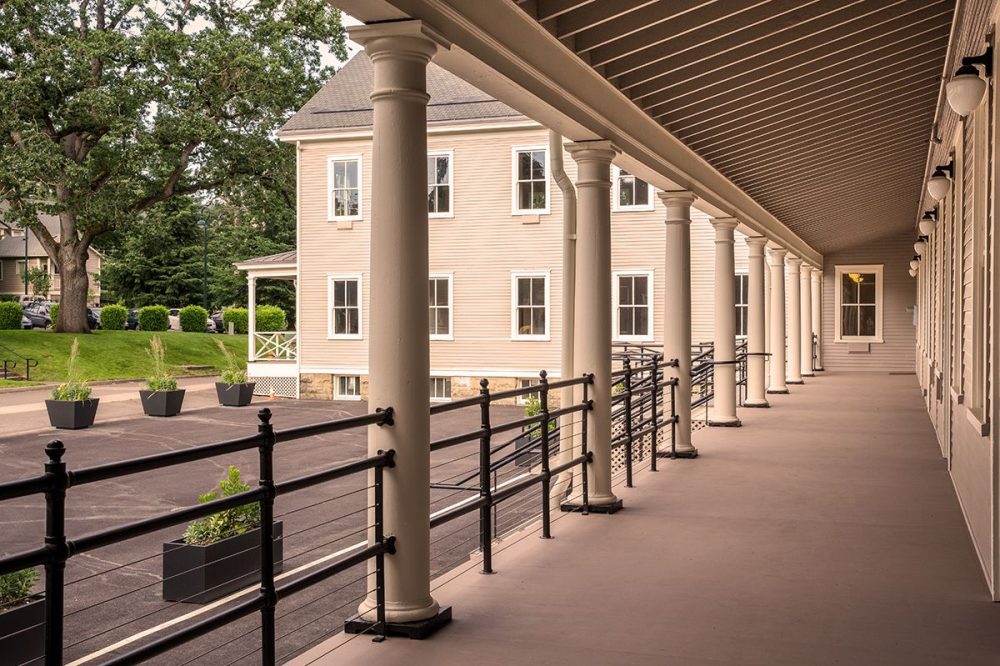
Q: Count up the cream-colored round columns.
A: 9